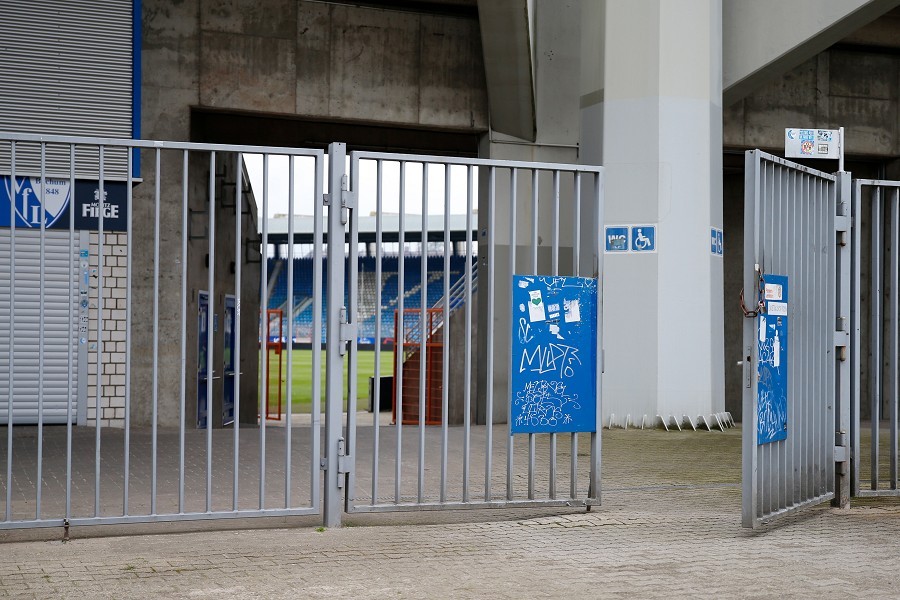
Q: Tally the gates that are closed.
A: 1